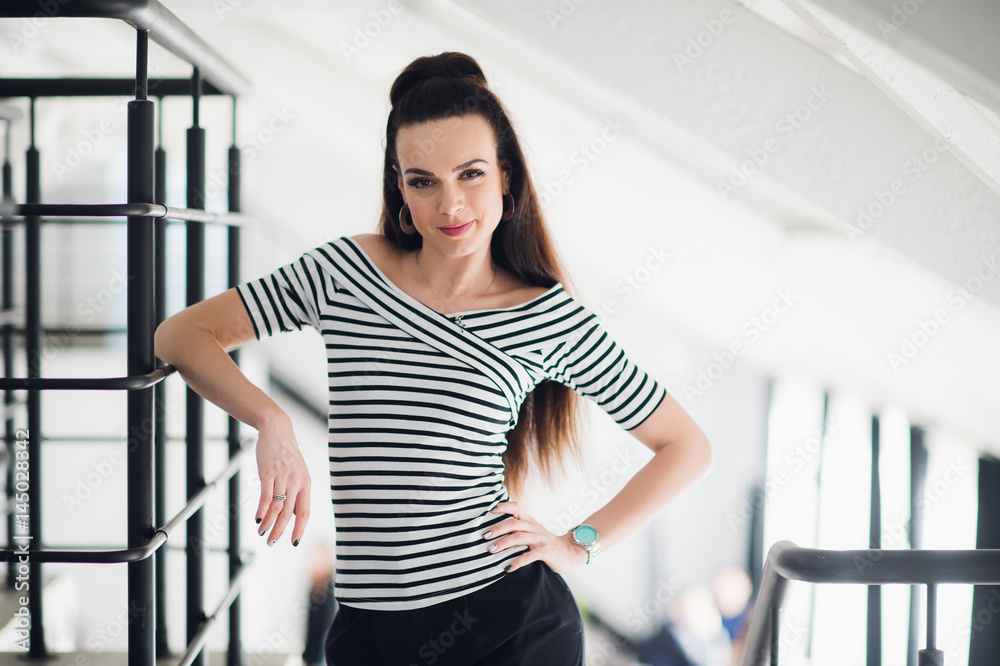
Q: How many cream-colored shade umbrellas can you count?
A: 0